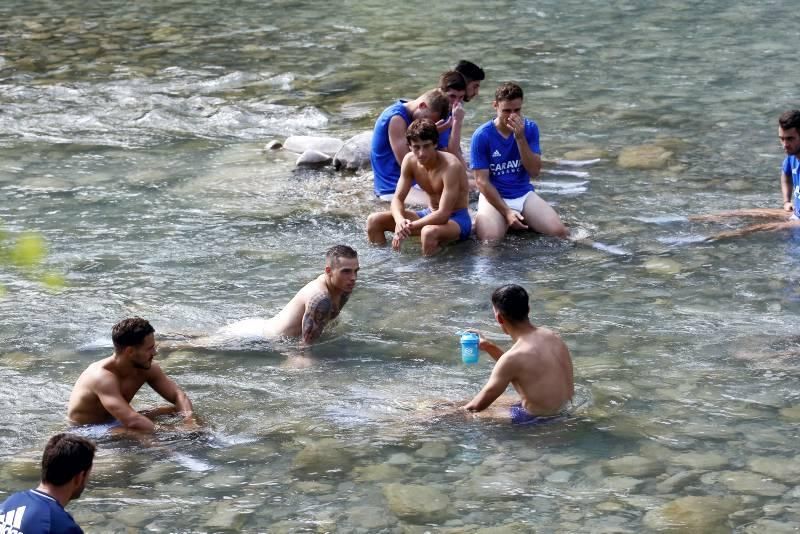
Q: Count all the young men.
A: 10